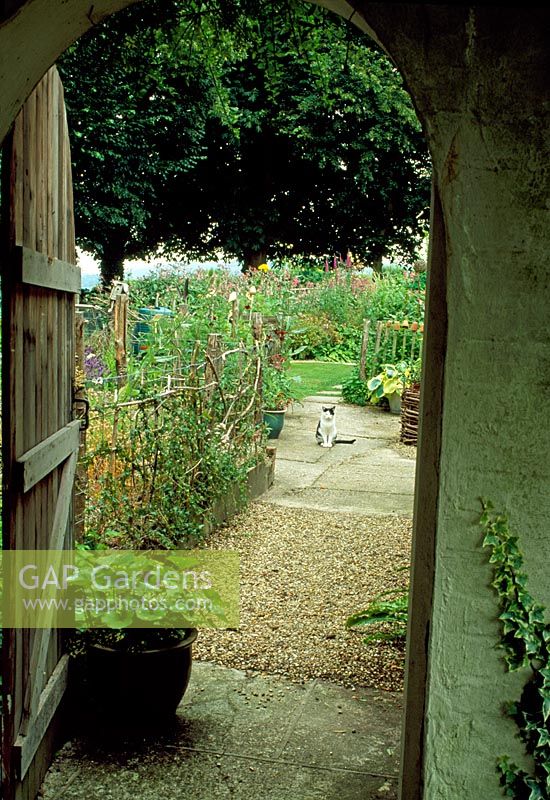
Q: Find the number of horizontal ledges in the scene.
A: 3